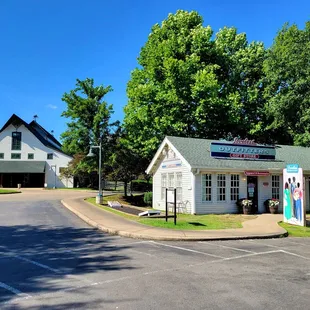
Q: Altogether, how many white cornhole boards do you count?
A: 2